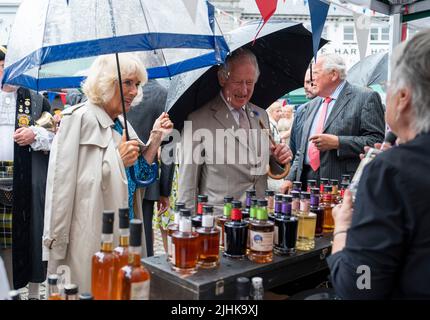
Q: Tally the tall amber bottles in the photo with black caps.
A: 3